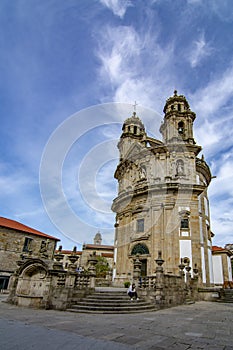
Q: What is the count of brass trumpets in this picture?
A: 0